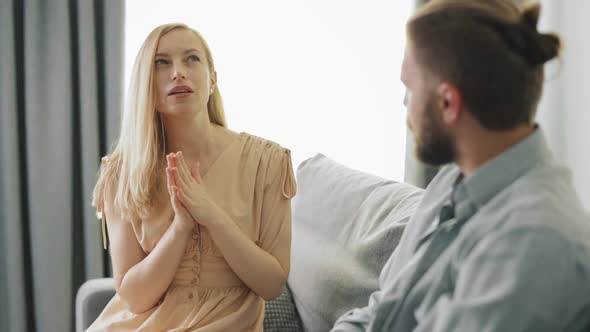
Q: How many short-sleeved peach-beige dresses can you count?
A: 1